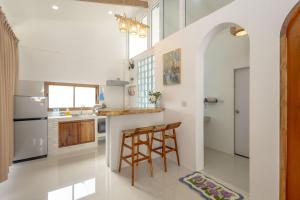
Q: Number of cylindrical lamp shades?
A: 3